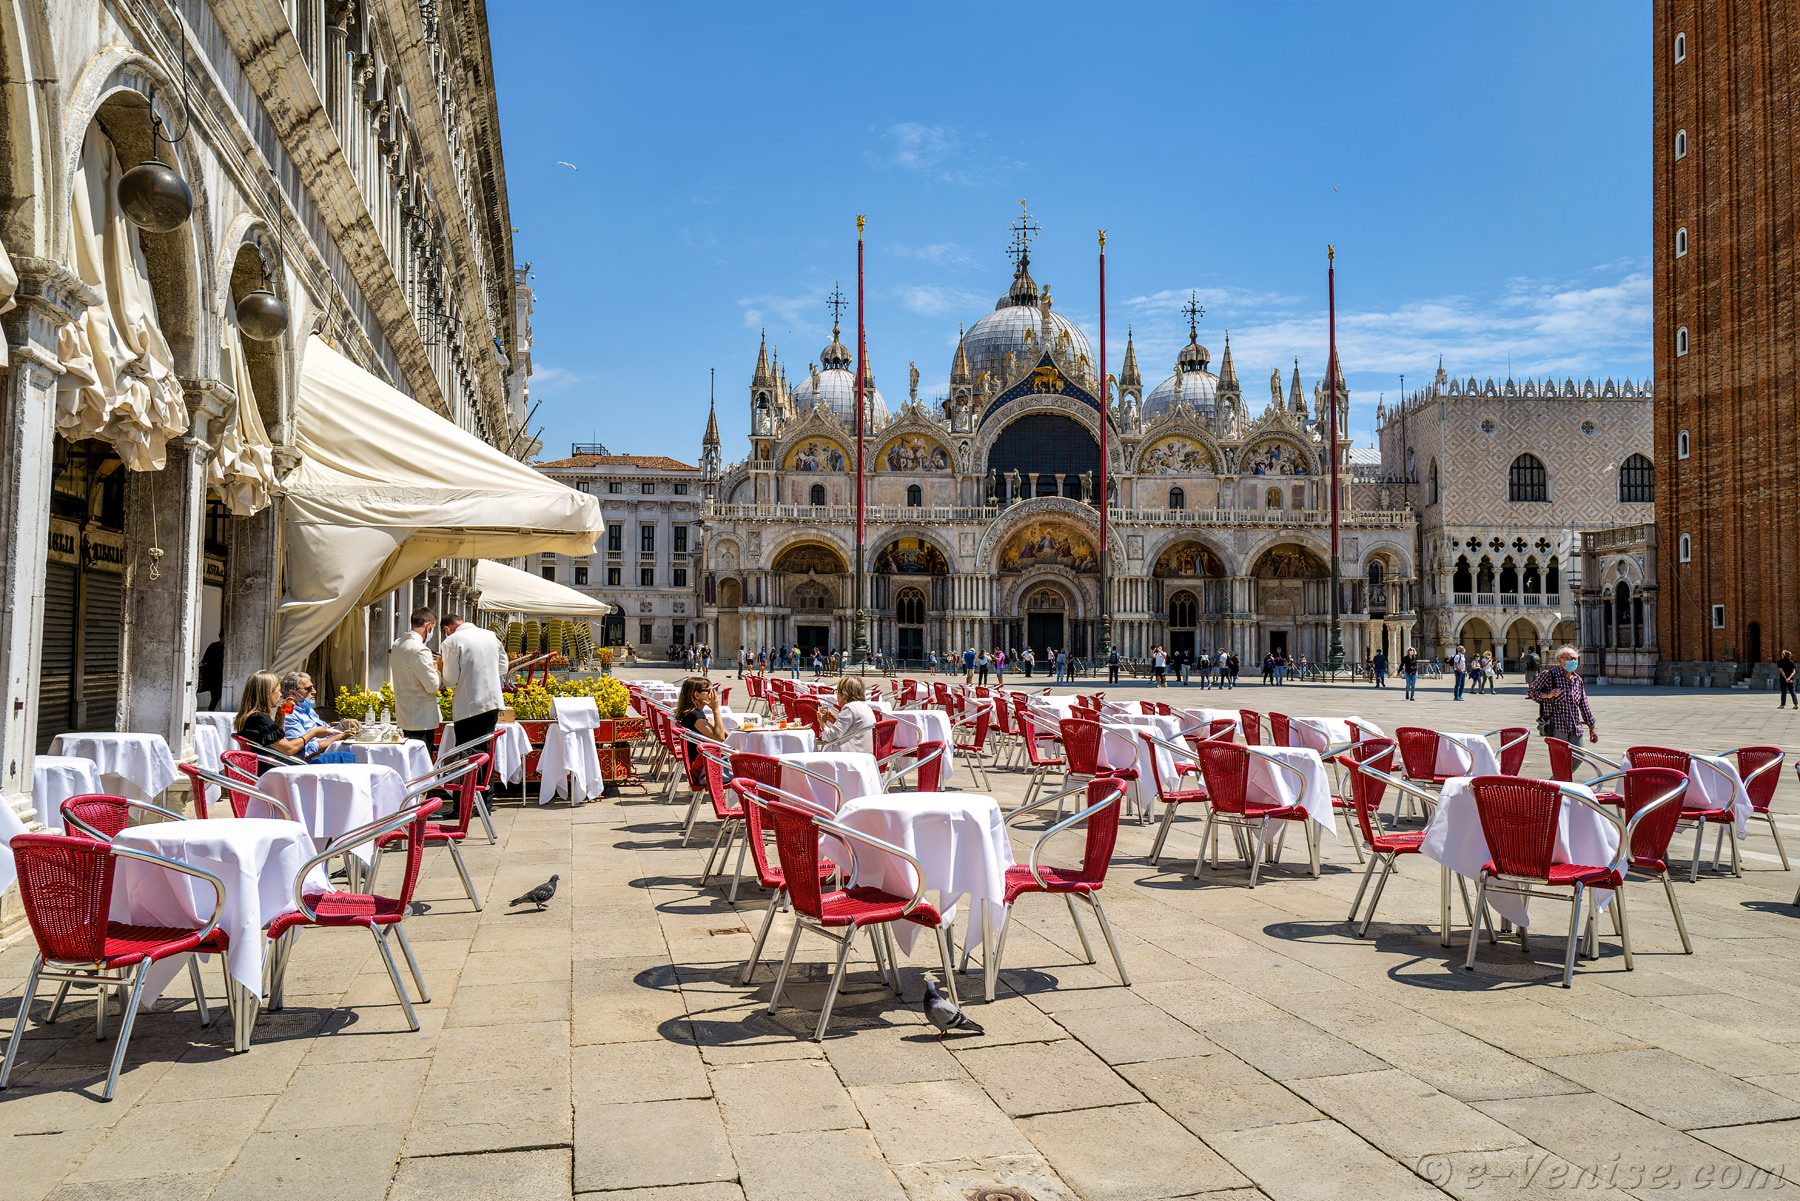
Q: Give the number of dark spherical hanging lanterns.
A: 2